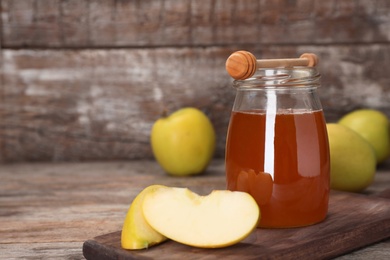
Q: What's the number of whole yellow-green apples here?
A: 3